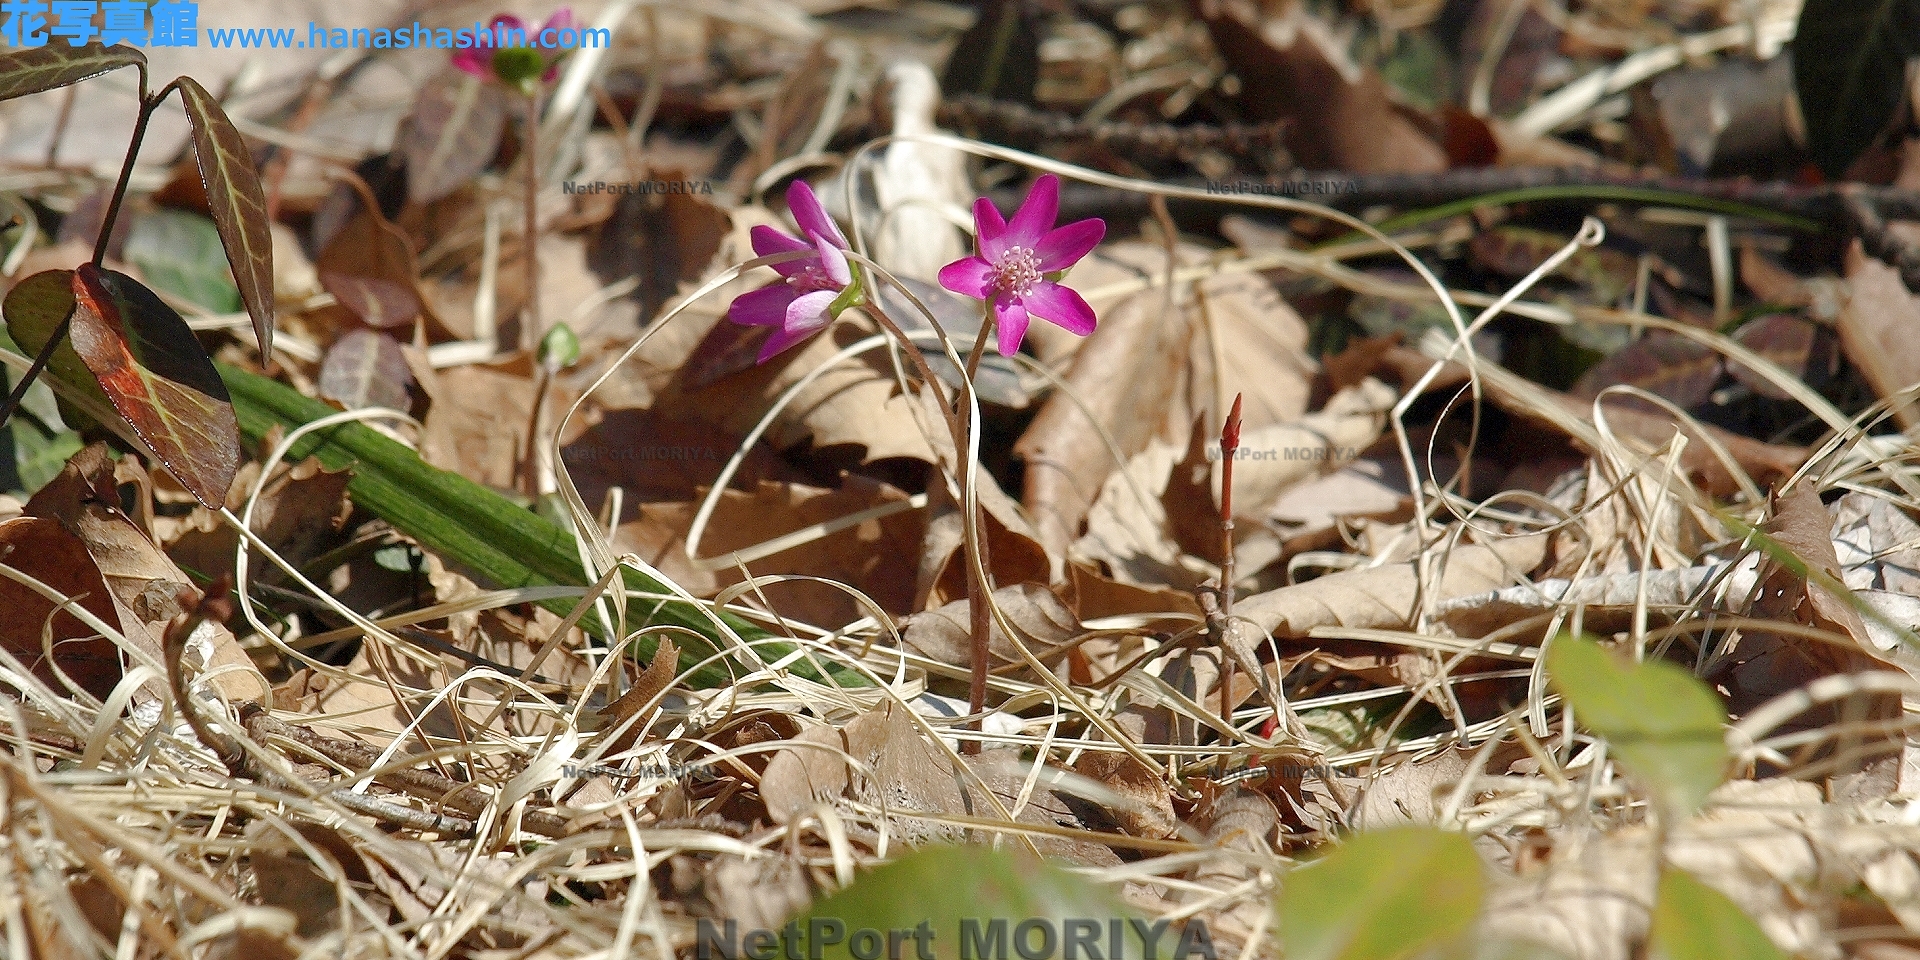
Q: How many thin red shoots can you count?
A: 1